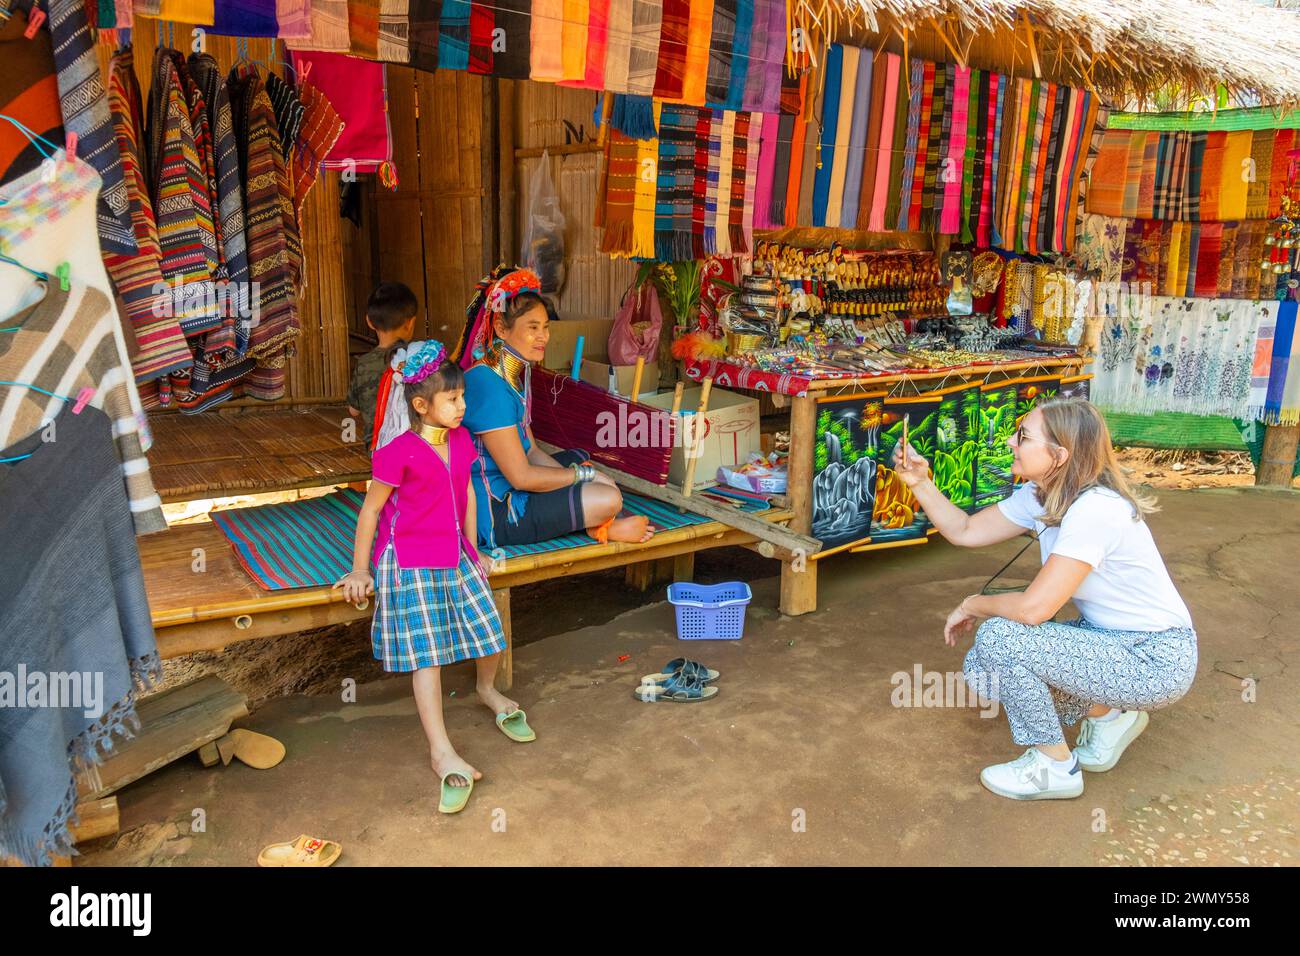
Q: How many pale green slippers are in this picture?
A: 2